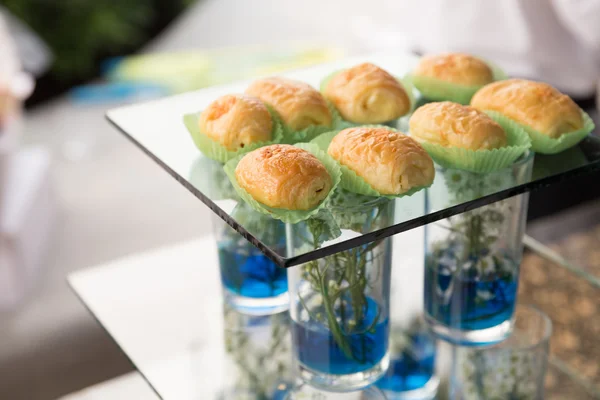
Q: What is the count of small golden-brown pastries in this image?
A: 8